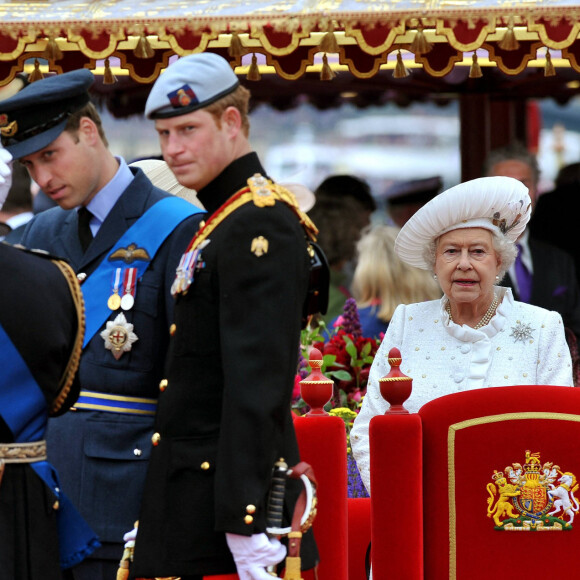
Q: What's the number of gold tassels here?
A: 13